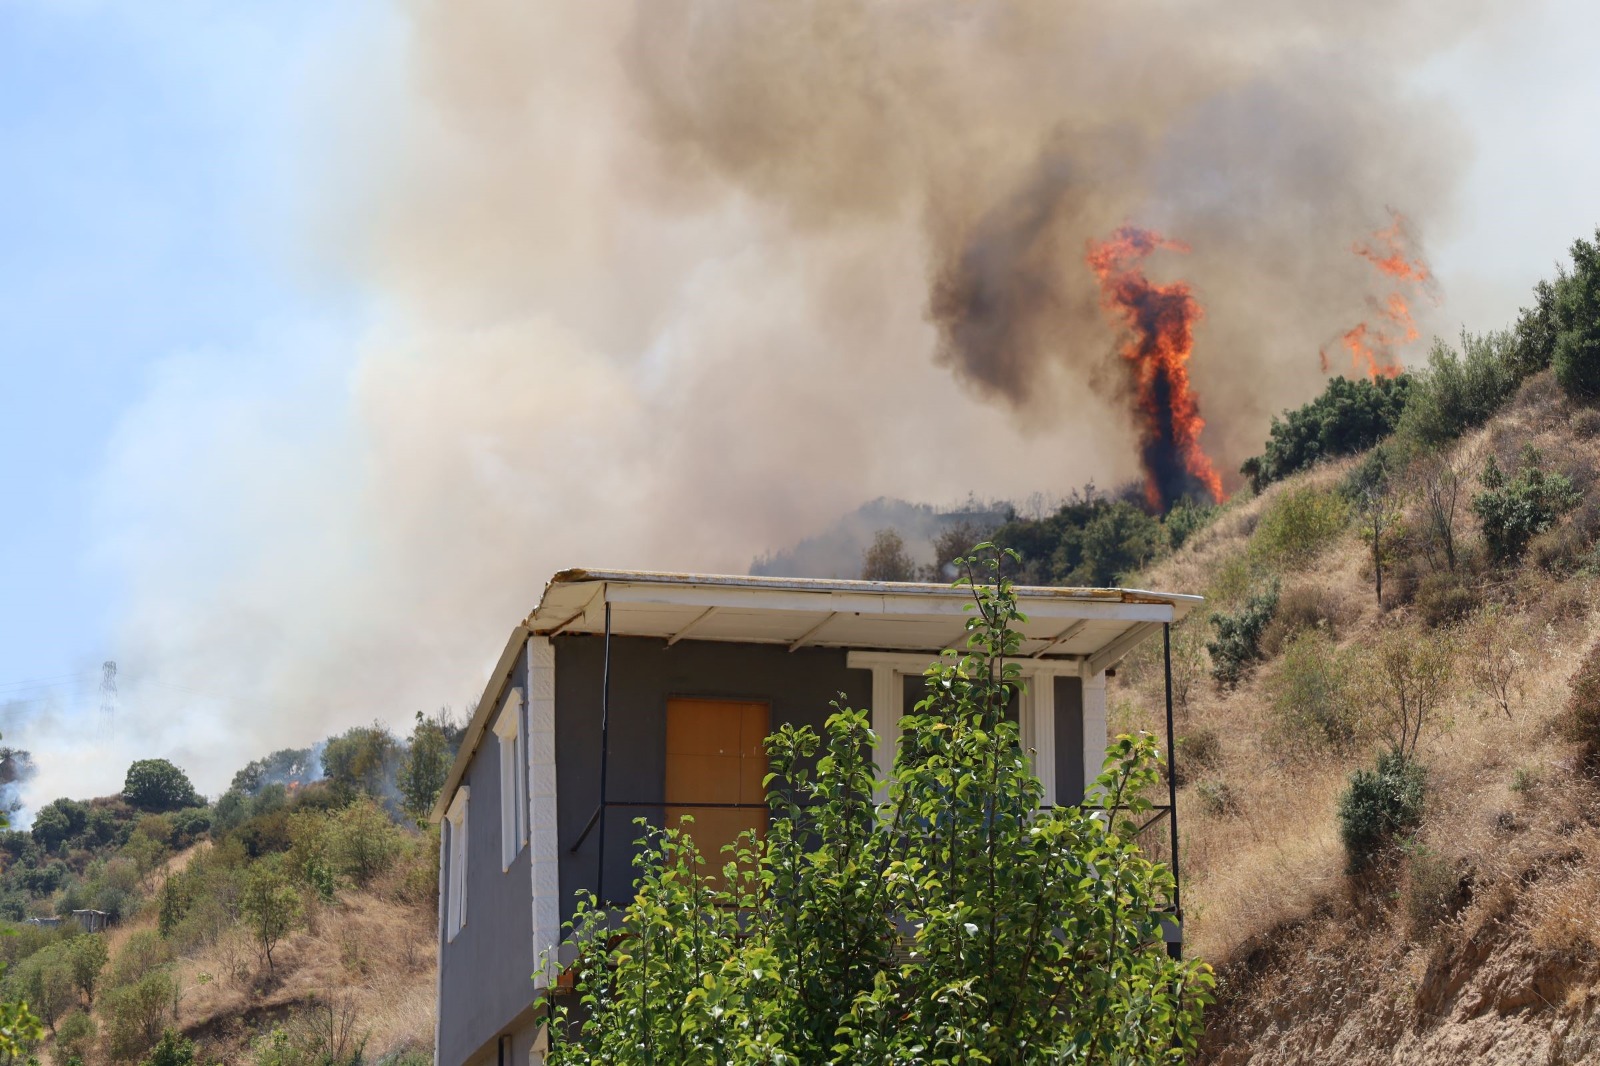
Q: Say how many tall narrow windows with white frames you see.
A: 2